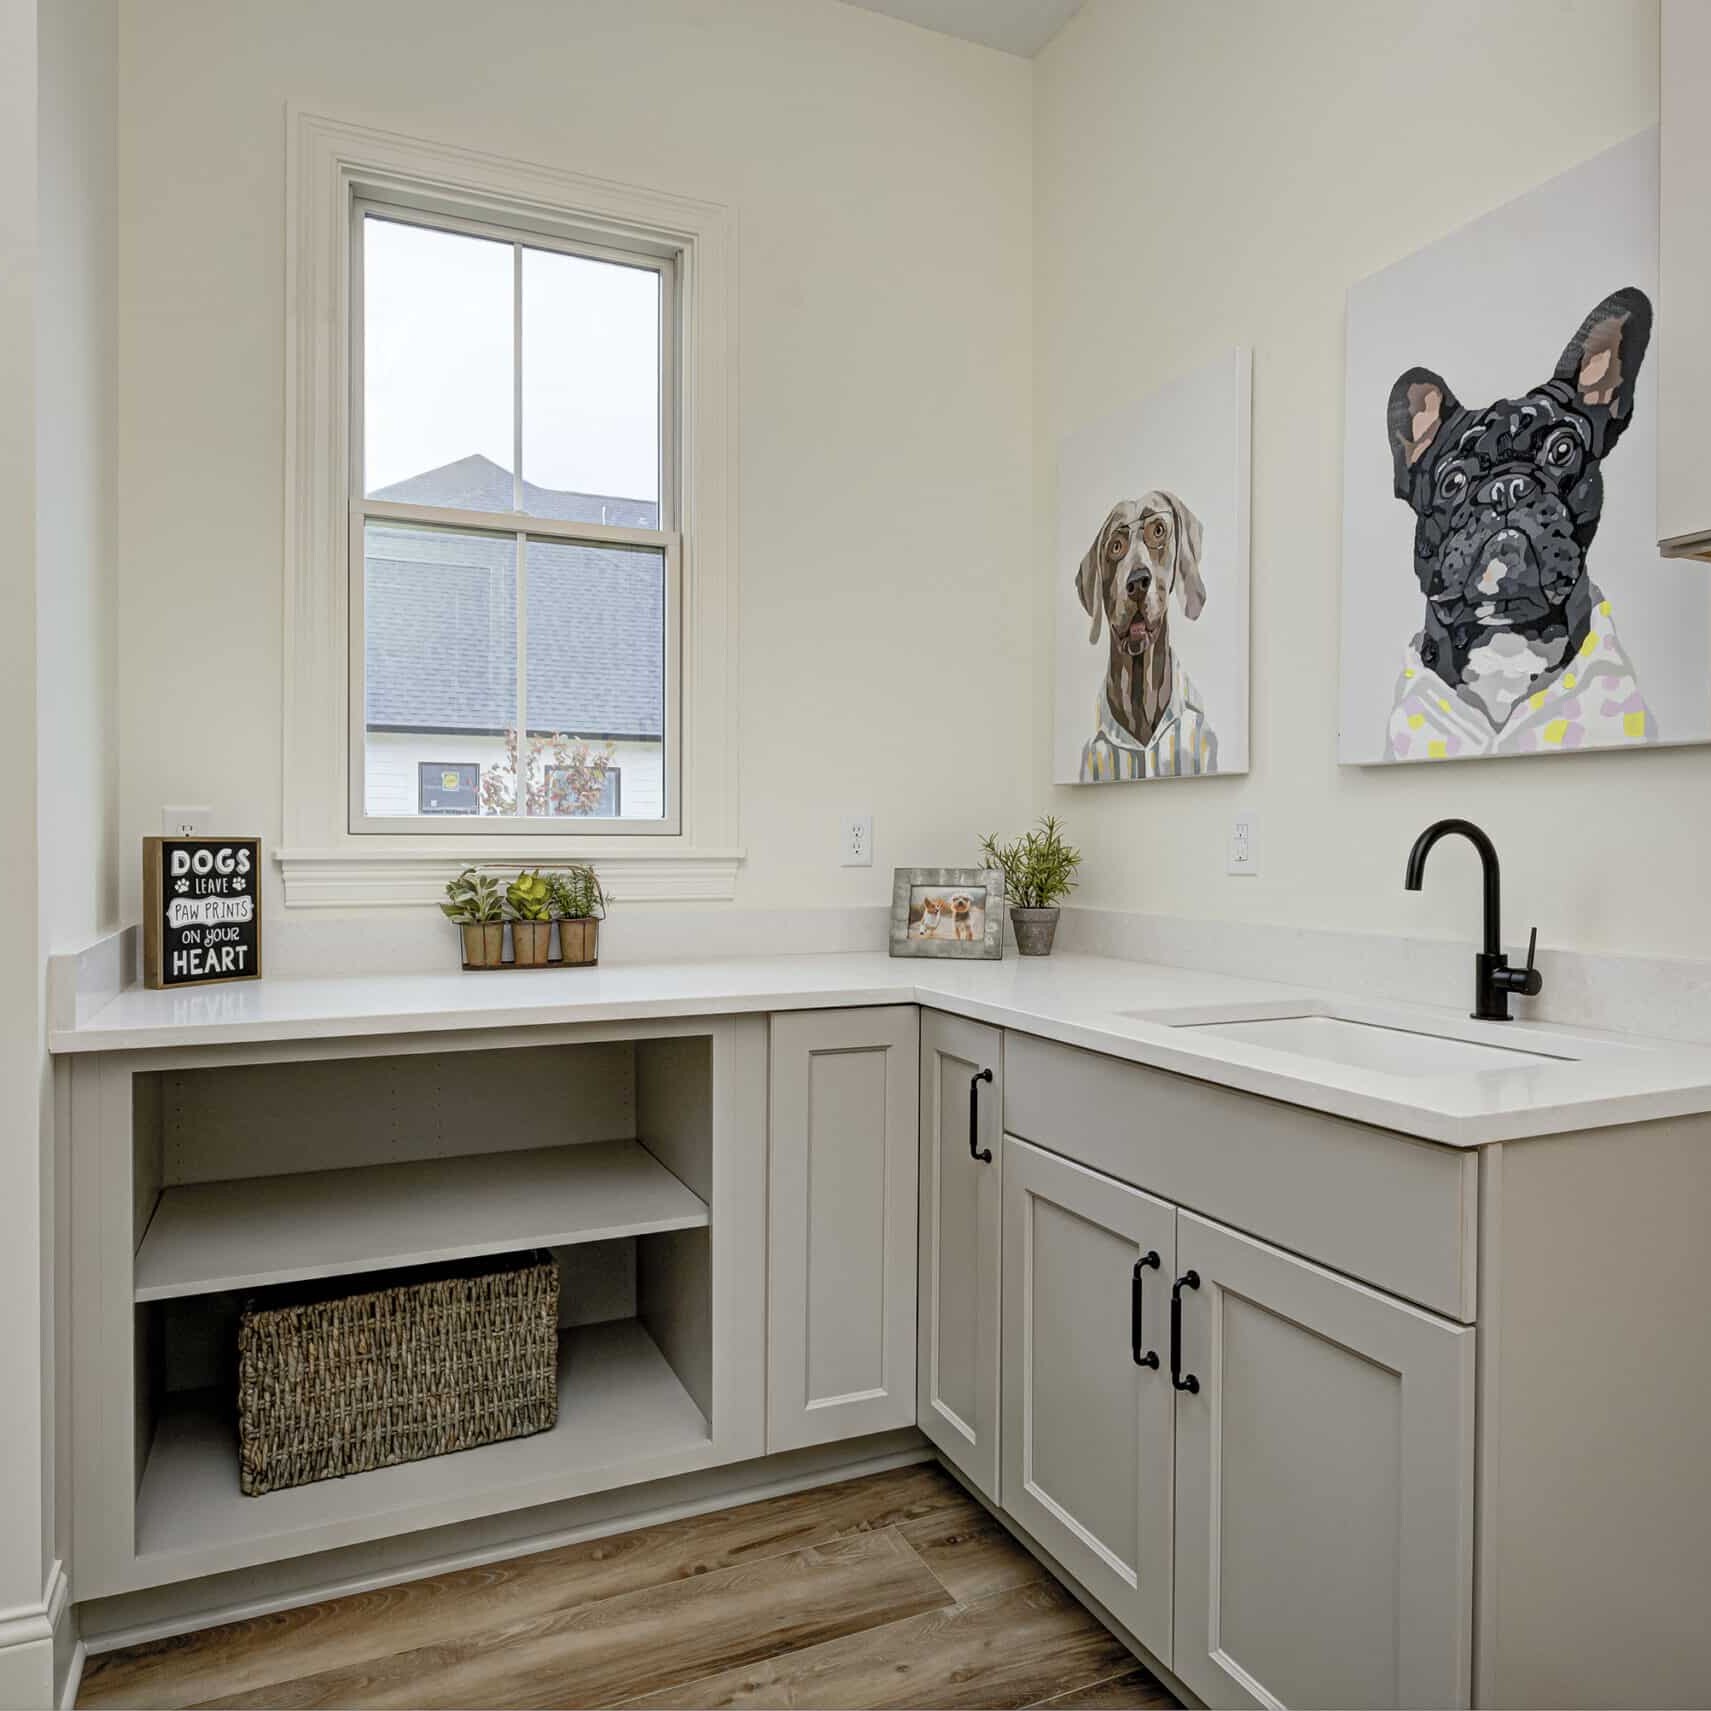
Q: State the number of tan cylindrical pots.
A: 3